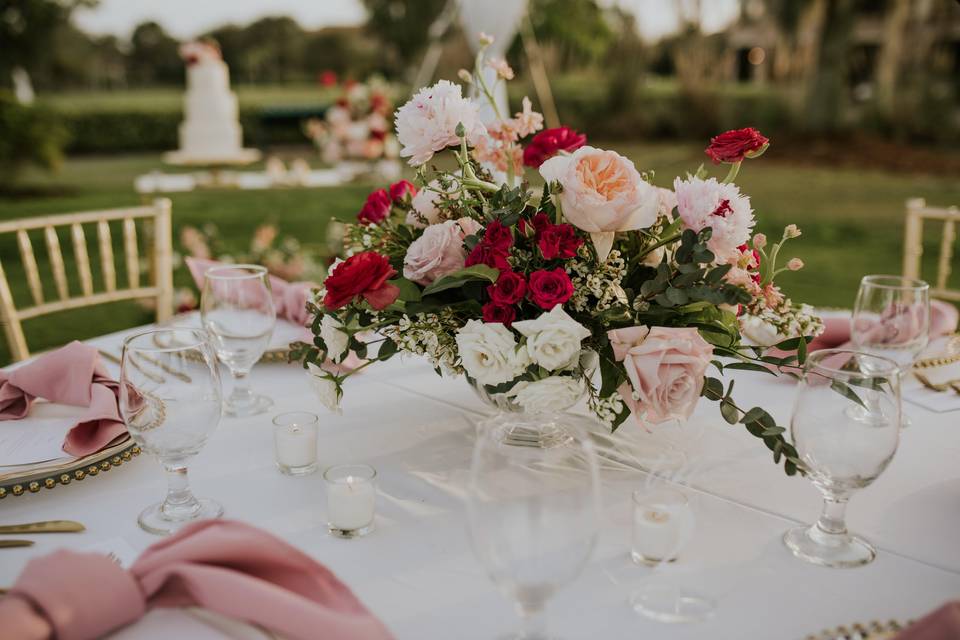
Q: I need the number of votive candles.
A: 3